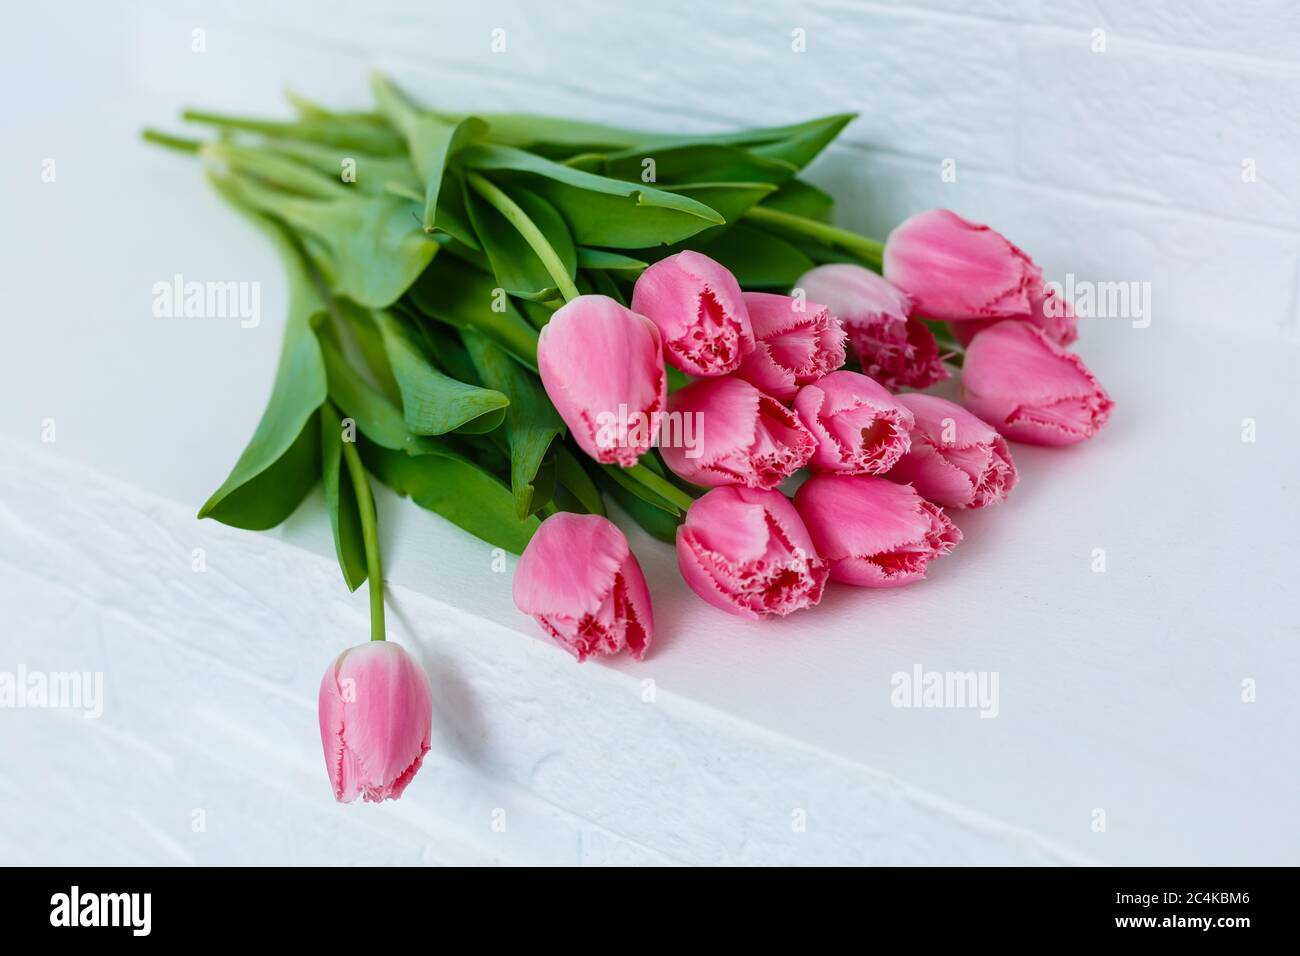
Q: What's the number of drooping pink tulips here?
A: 1